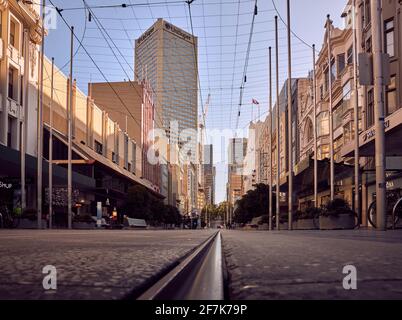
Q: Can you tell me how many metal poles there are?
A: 11